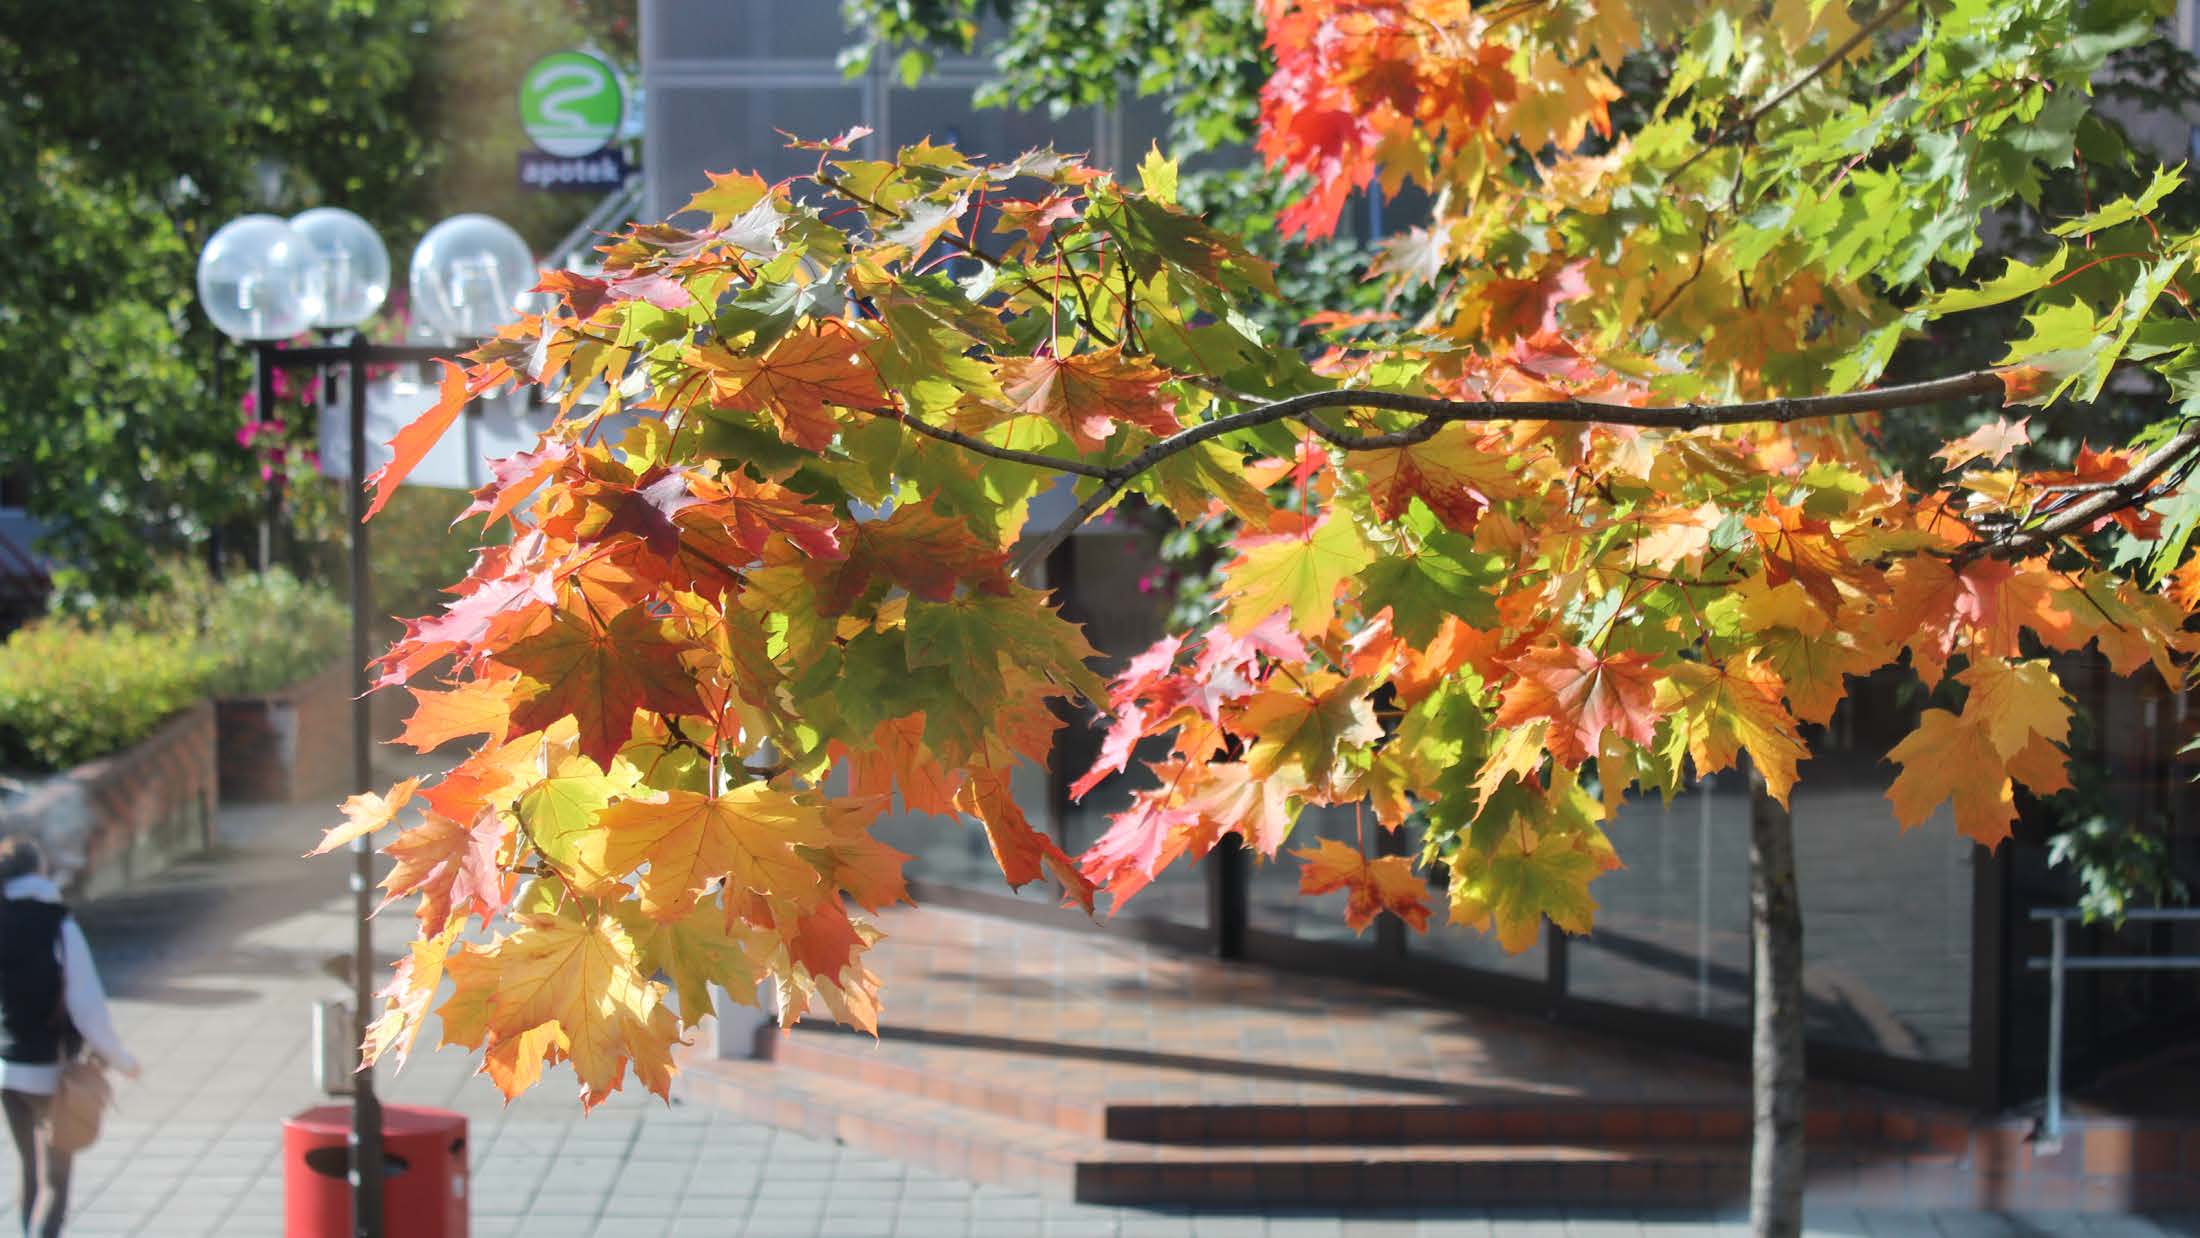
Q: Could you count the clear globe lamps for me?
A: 3